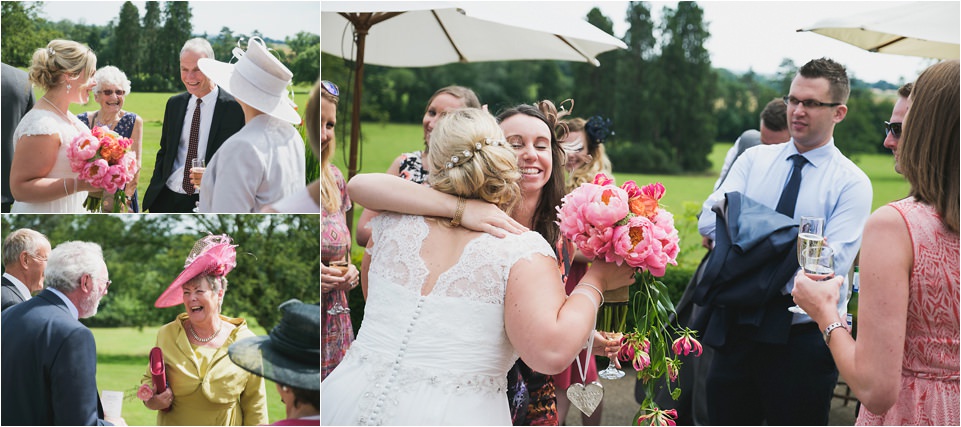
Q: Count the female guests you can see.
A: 9